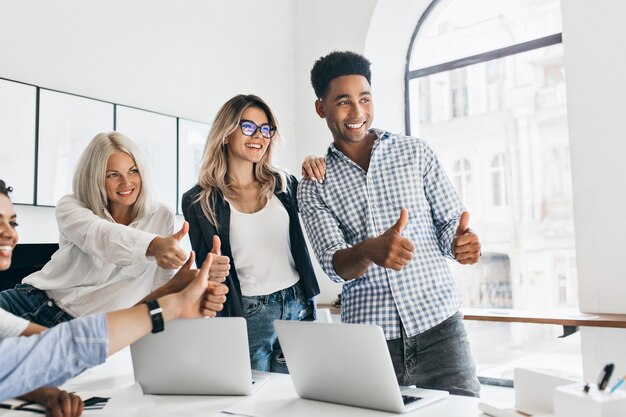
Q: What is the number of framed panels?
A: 4